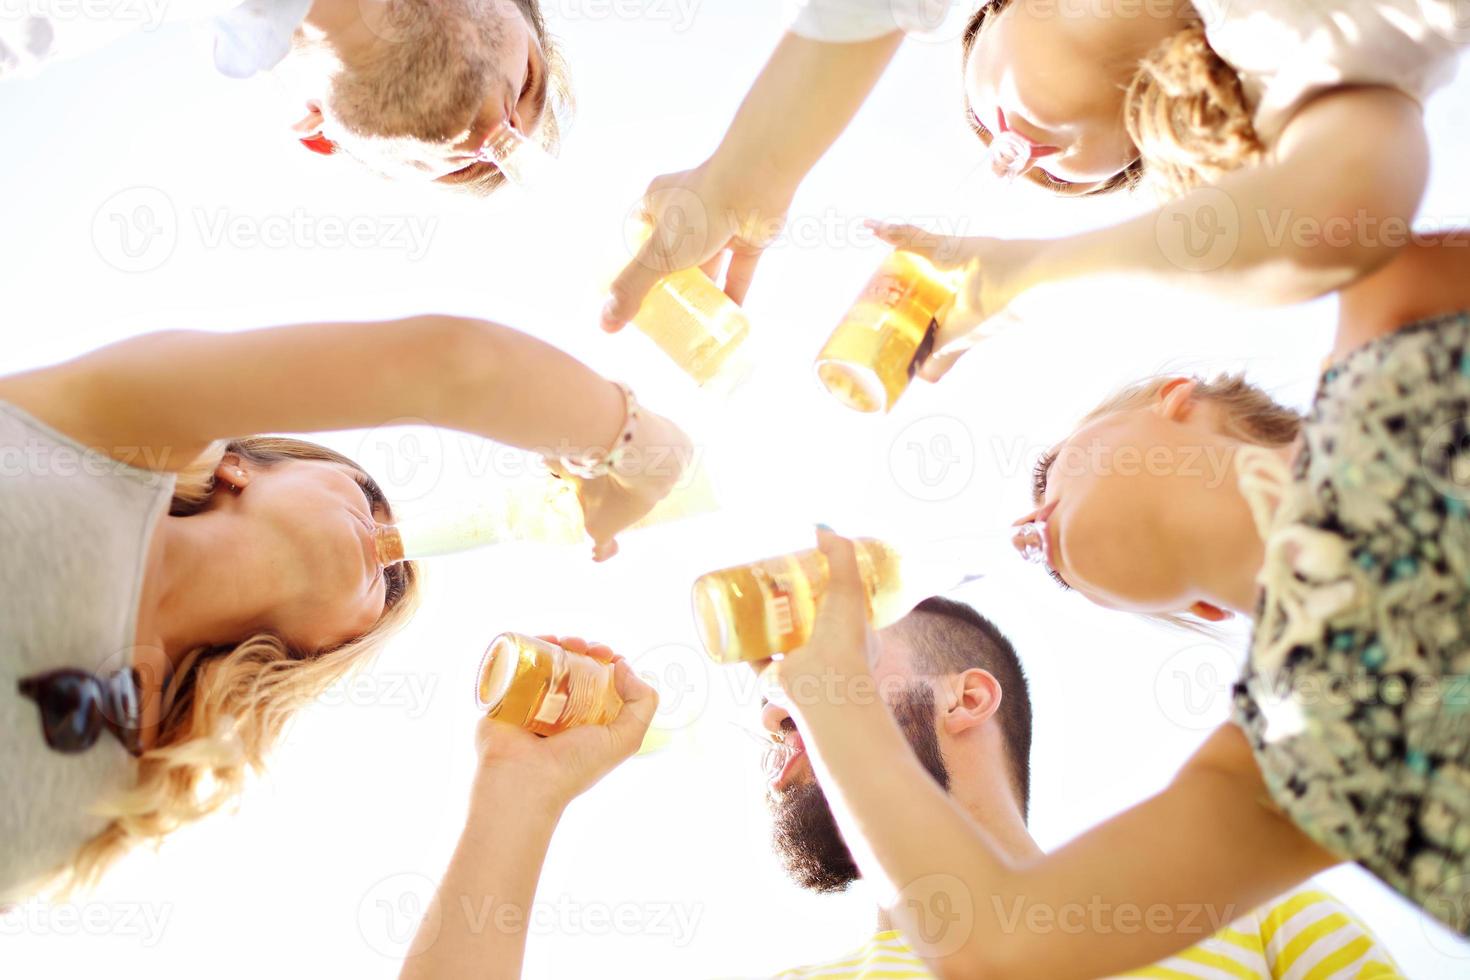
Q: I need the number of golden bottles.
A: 5